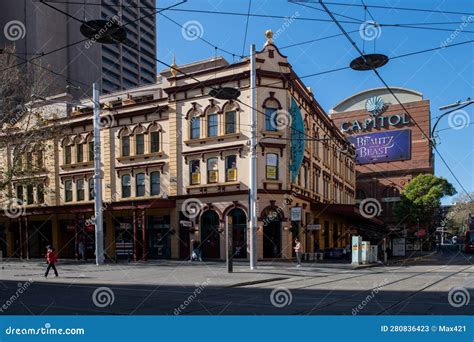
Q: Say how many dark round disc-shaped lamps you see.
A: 3